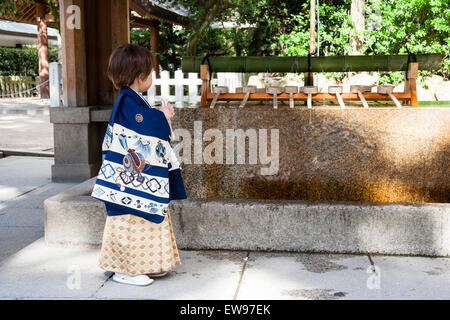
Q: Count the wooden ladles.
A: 8